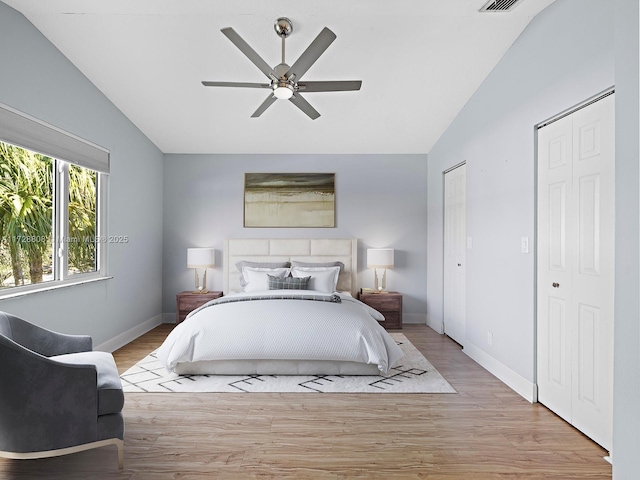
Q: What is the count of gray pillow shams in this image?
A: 2